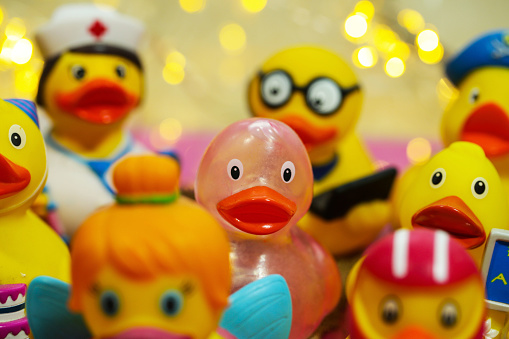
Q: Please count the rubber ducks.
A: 8